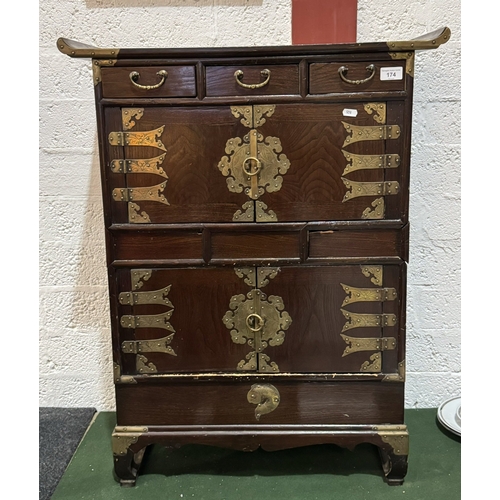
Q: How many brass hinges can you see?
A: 12